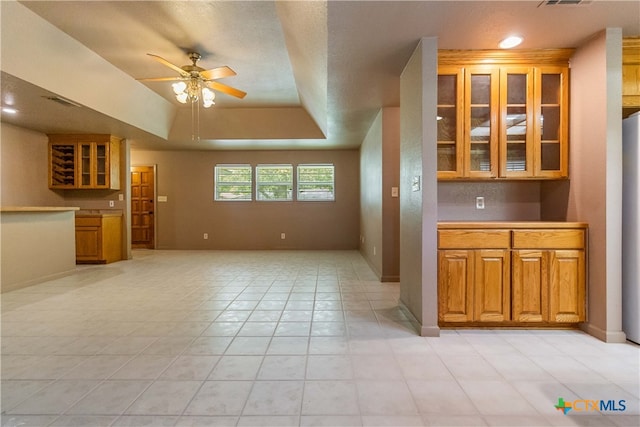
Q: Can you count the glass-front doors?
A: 6